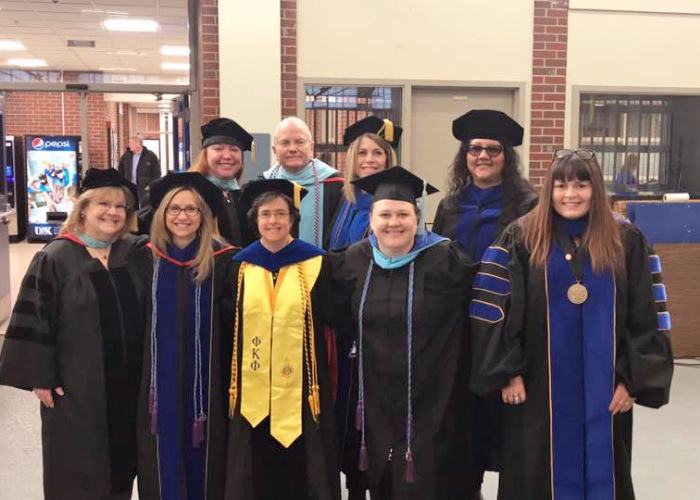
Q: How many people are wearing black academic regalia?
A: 9